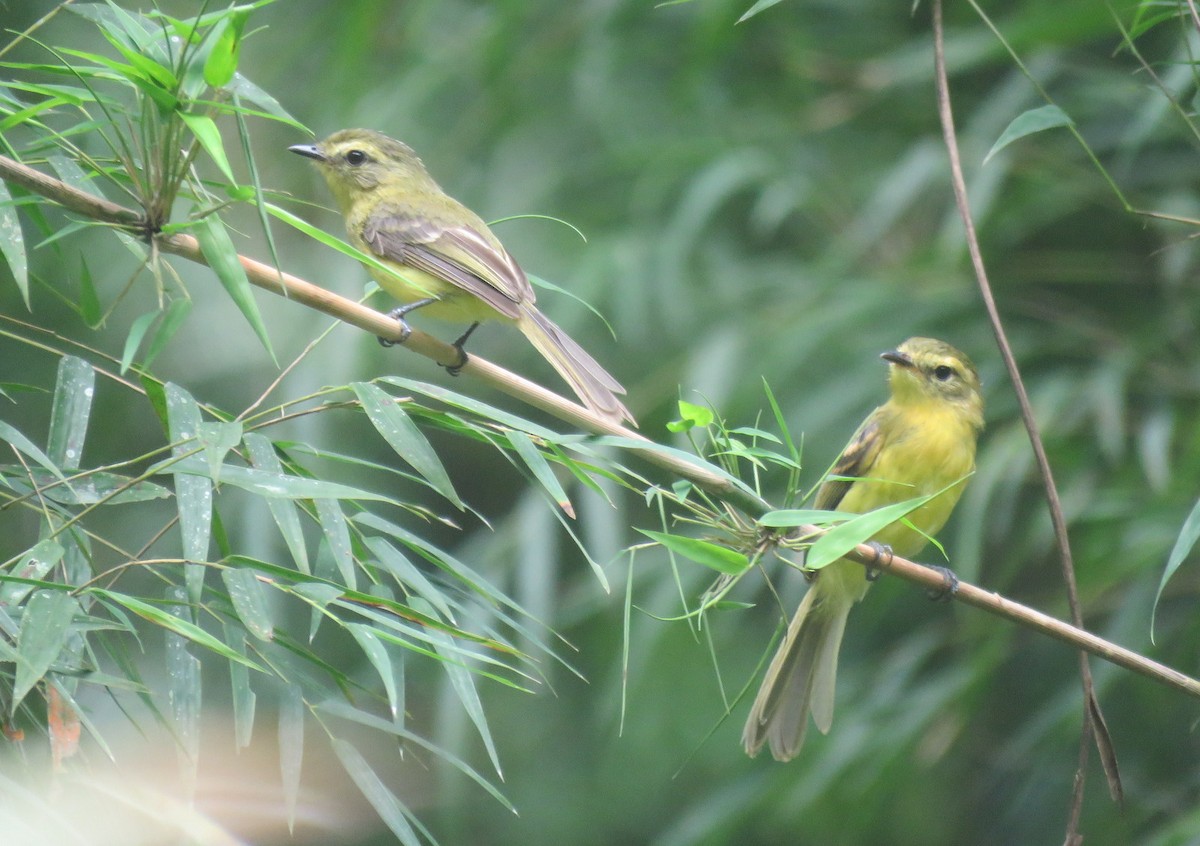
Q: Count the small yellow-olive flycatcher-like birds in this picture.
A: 2